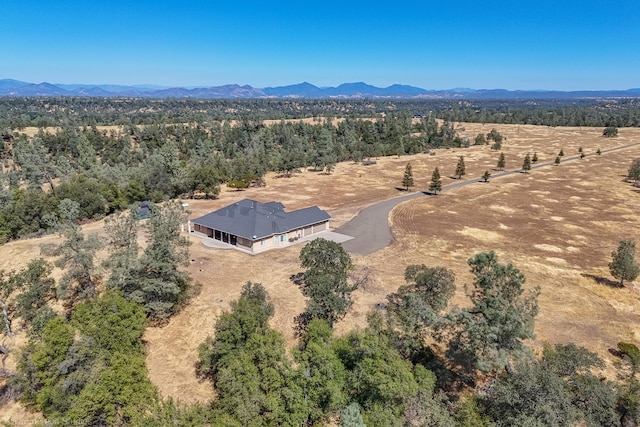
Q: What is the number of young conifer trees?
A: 12